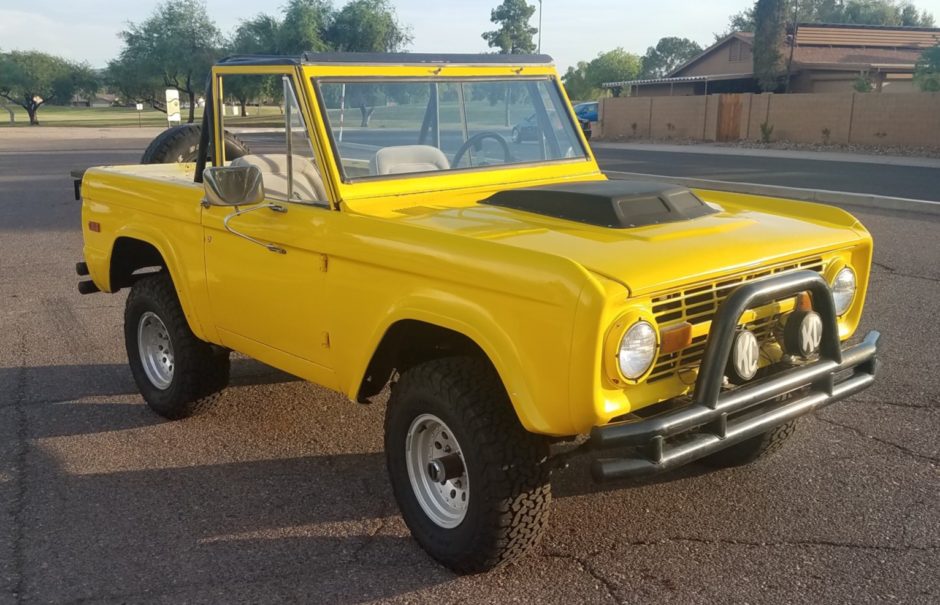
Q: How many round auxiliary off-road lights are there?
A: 2